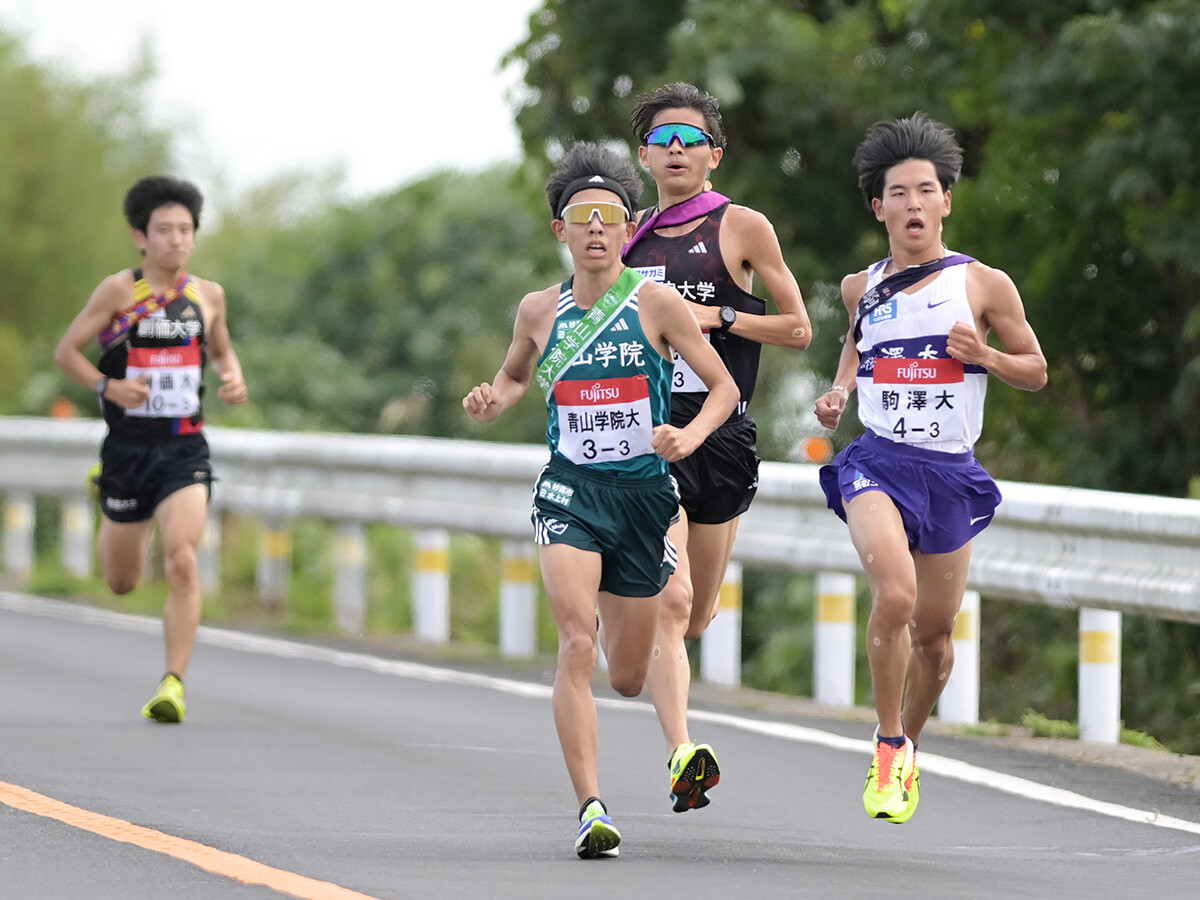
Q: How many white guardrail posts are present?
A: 11